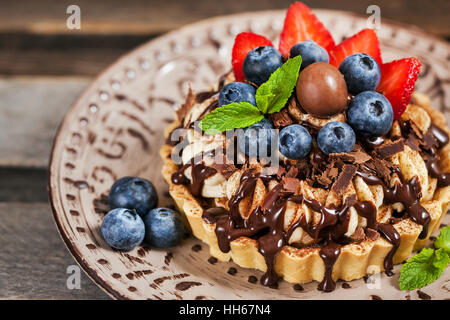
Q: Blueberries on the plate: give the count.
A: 11